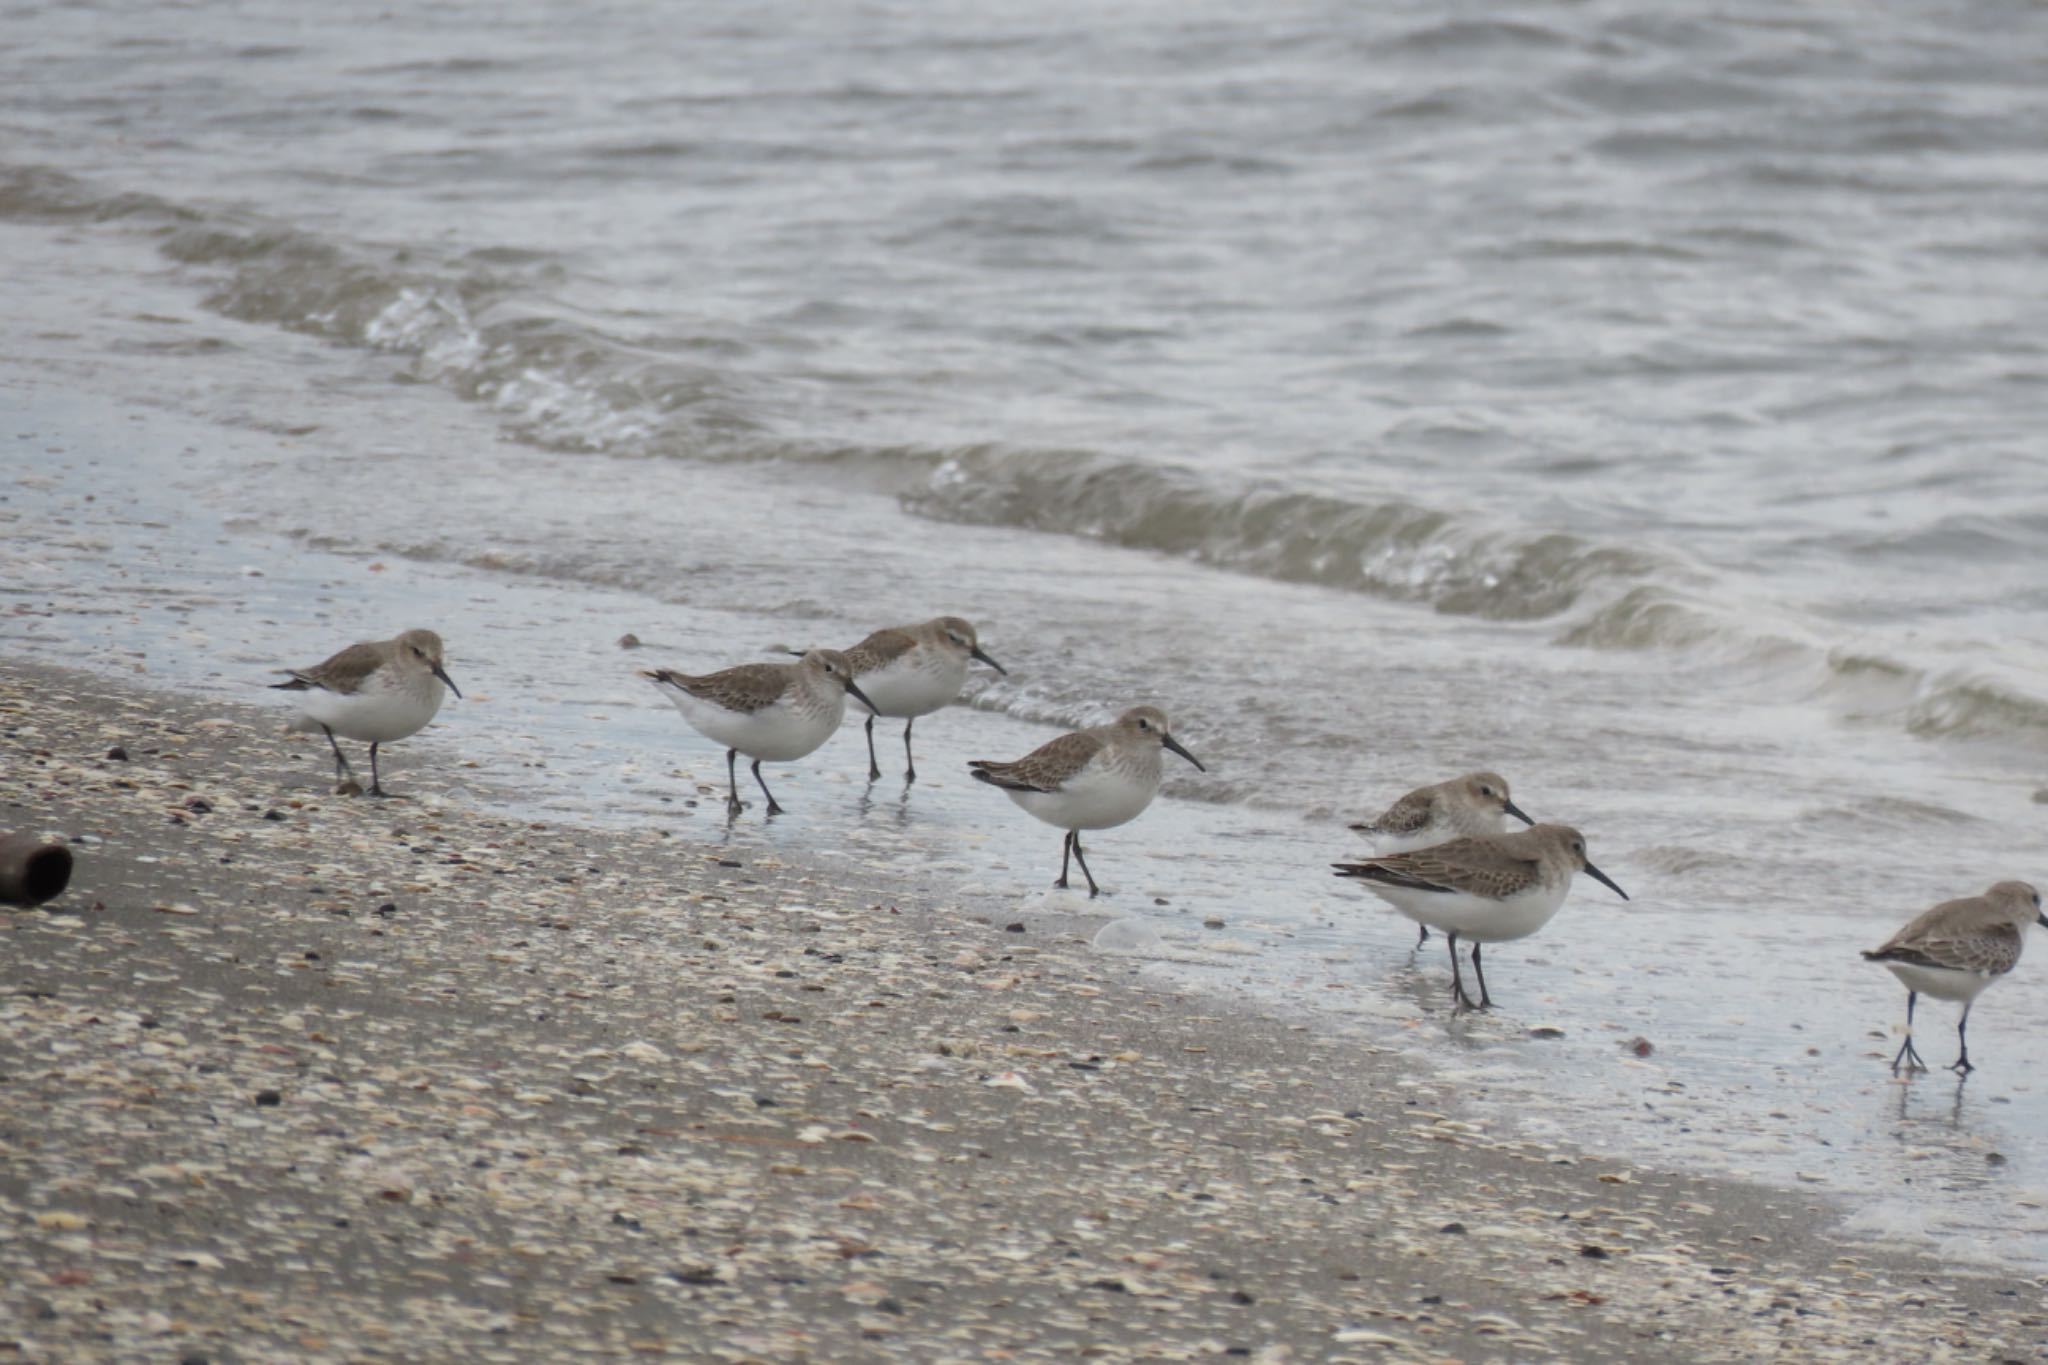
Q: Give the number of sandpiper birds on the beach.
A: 7